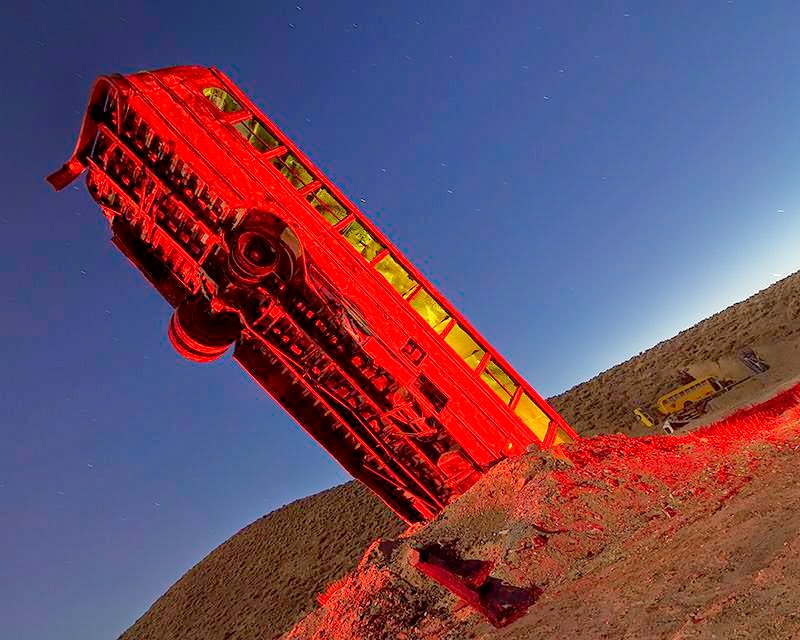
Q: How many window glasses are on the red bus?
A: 11